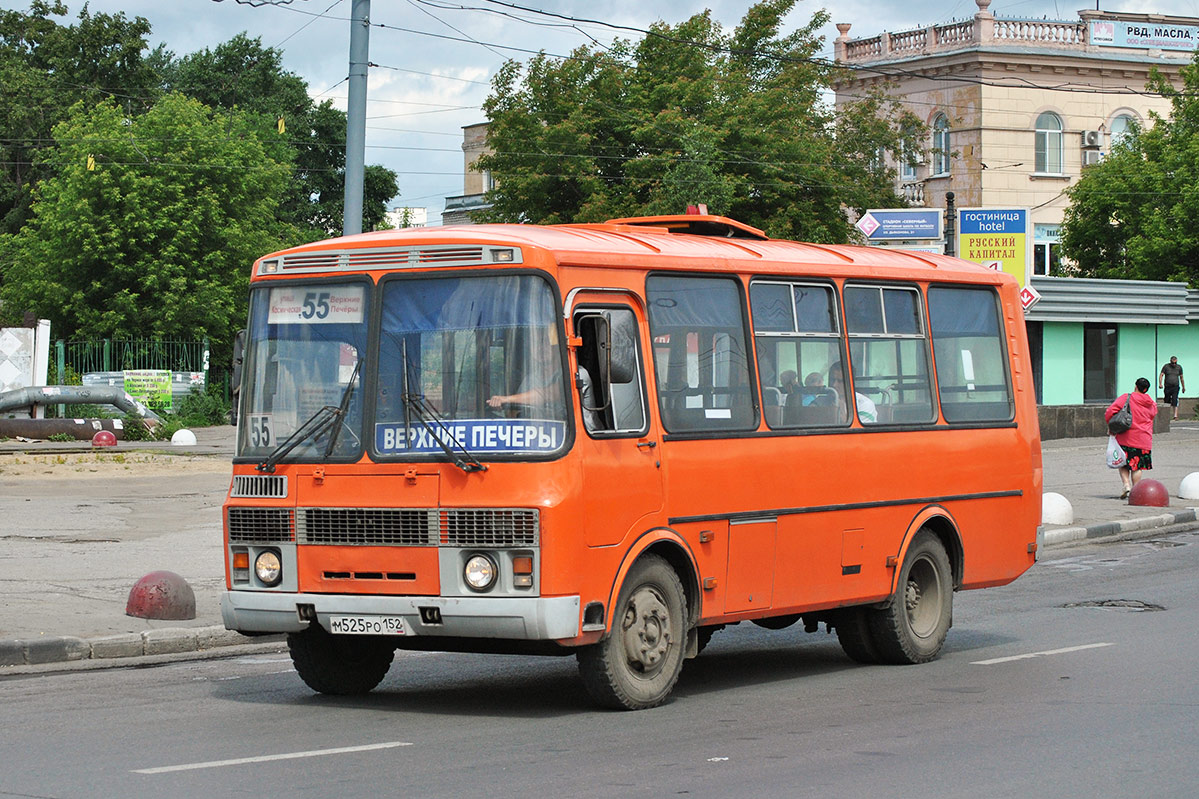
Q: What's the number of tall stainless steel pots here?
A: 0